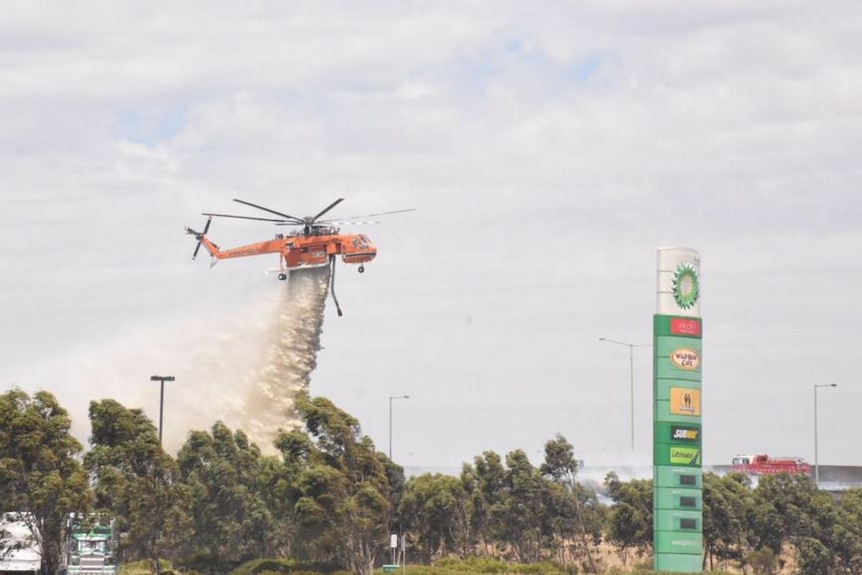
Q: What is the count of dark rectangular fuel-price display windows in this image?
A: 3